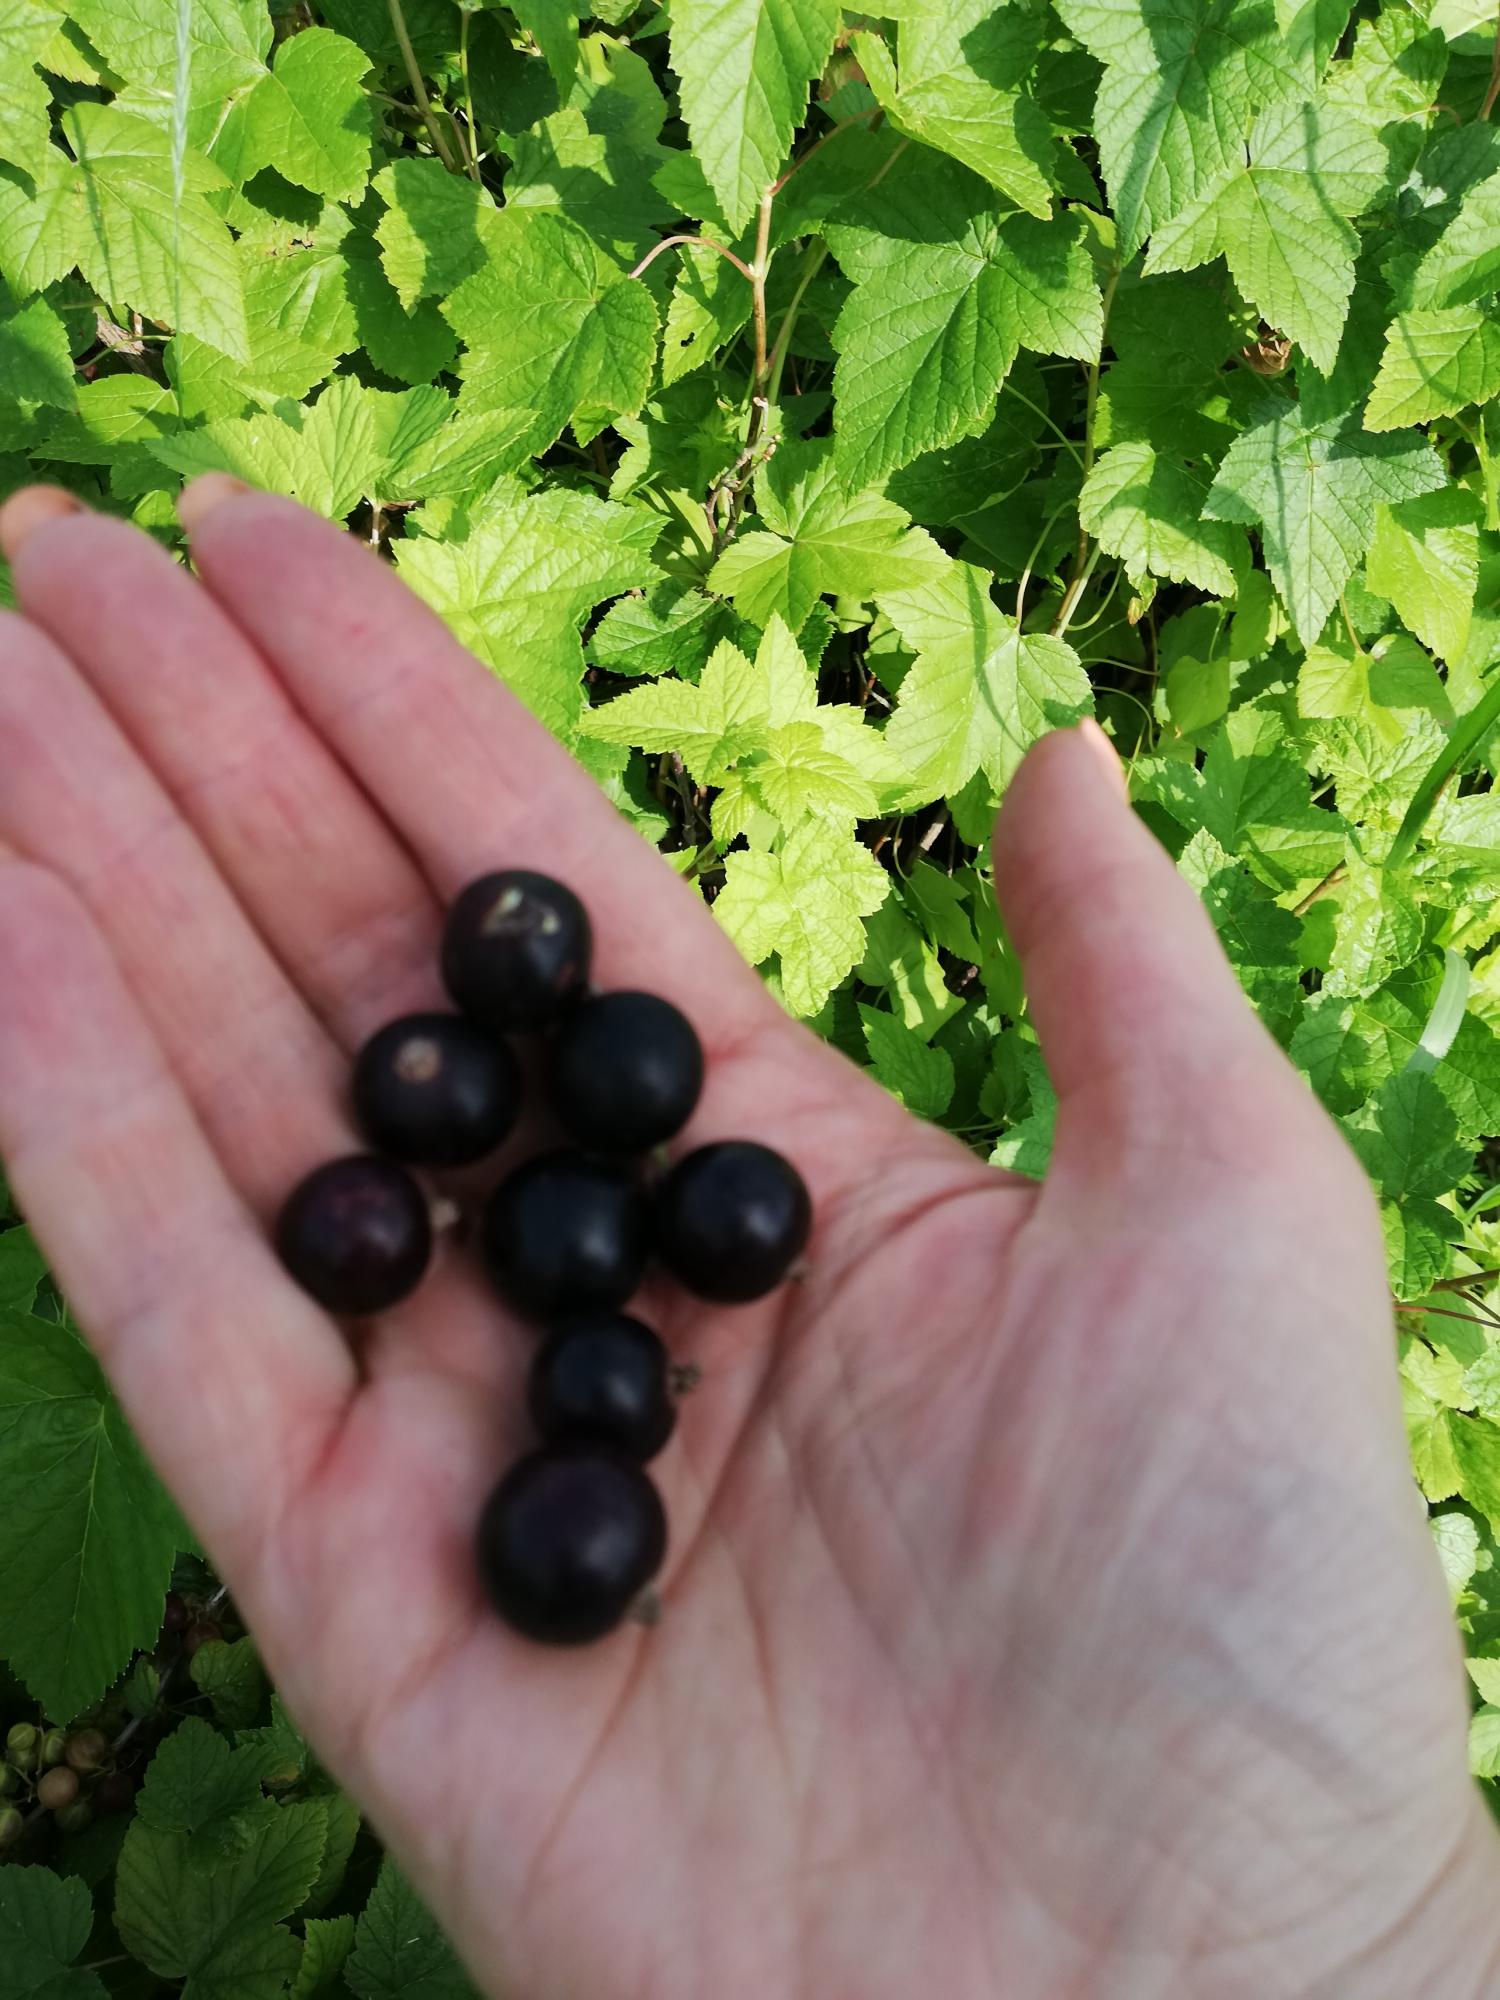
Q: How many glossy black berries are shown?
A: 8